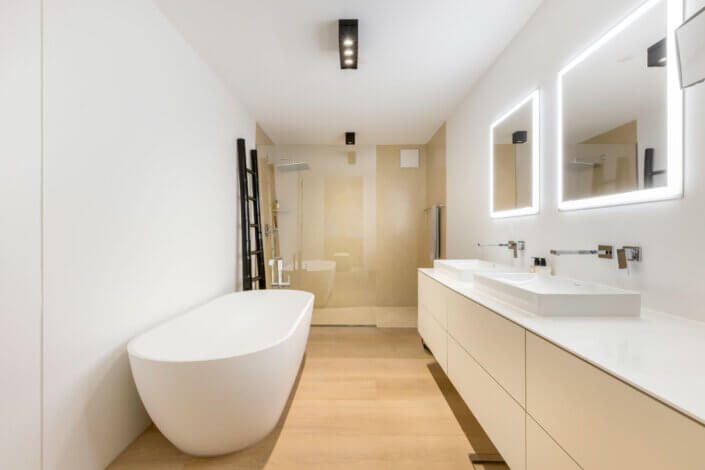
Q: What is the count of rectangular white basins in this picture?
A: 2